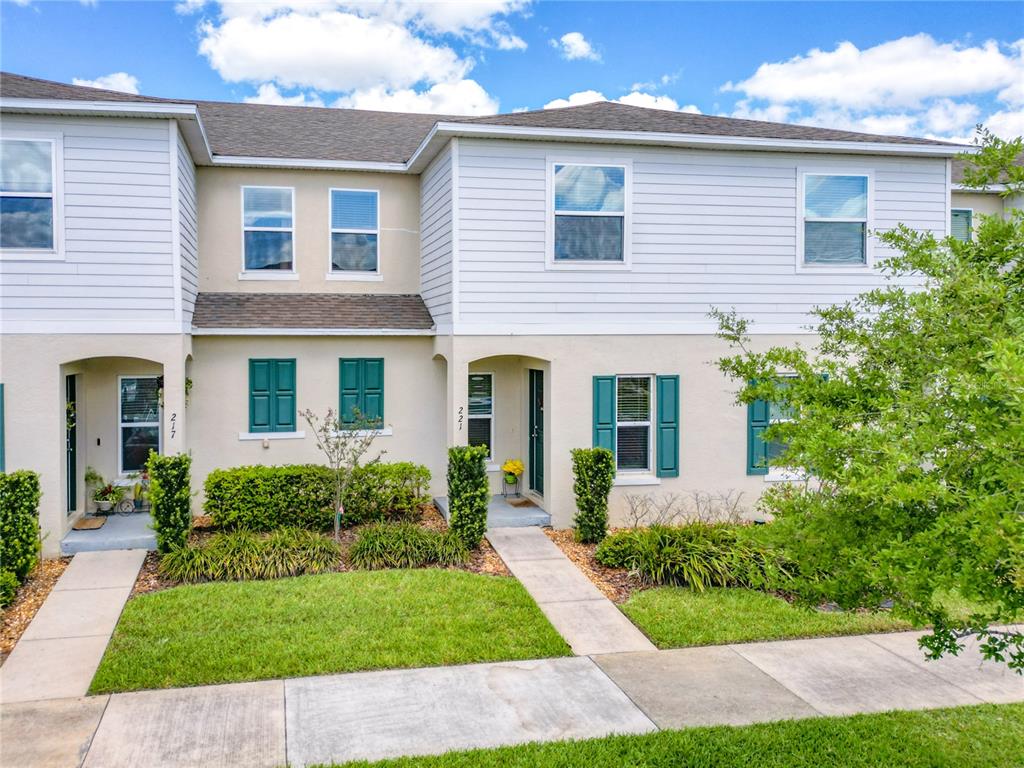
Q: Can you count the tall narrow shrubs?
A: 4